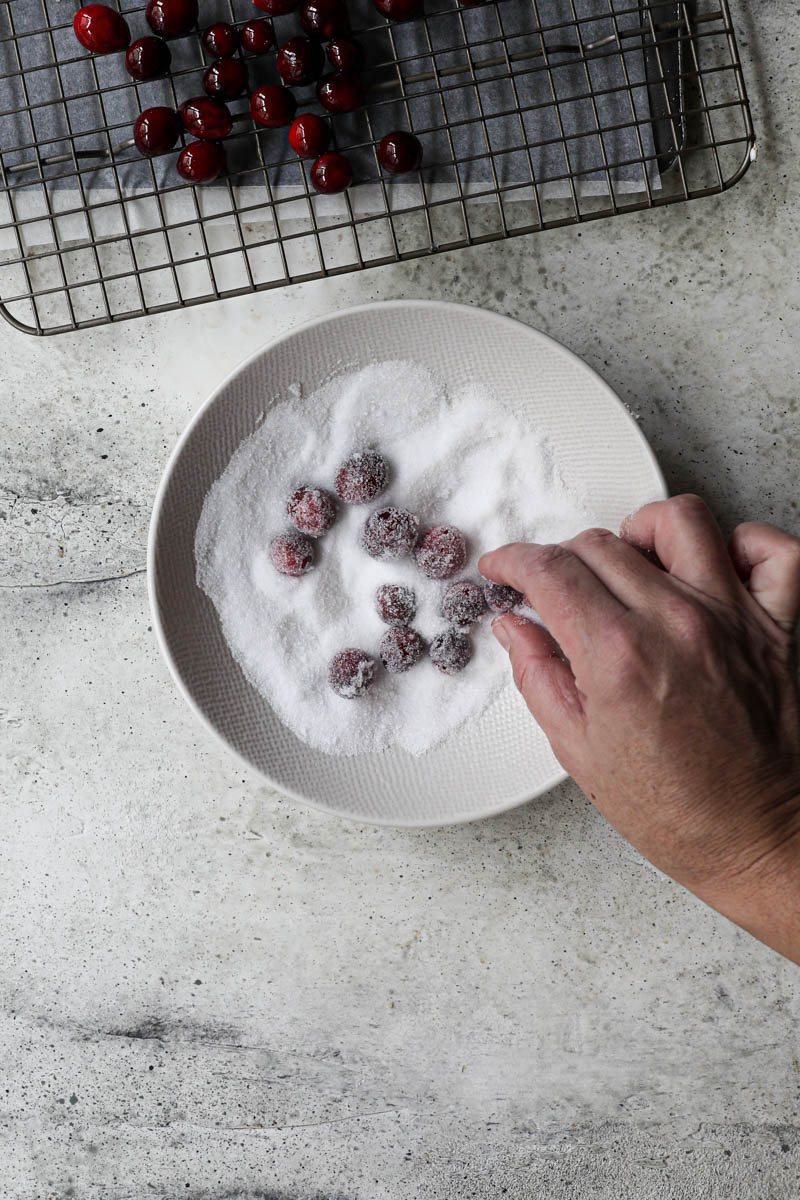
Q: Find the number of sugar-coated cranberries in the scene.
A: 11